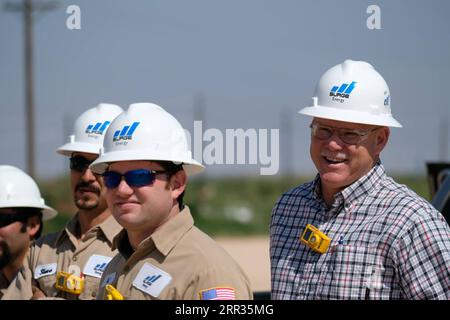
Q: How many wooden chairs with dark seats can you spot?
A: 0